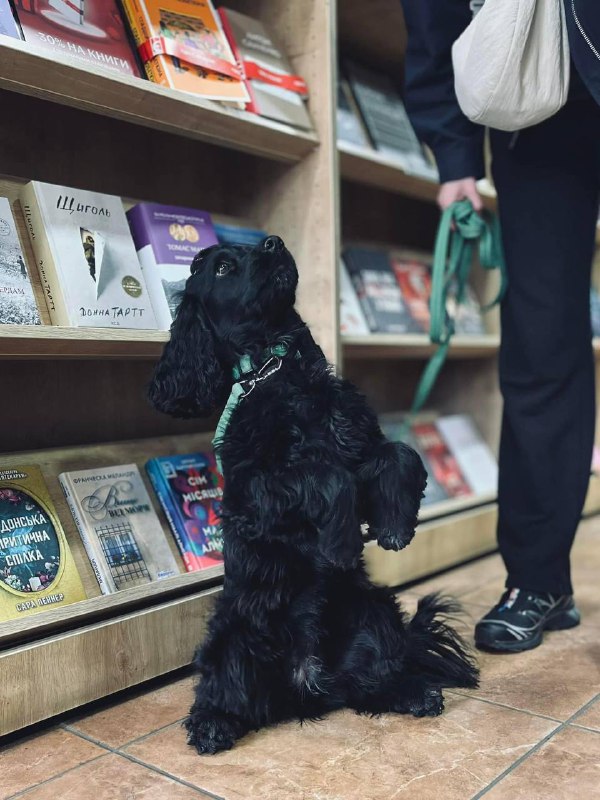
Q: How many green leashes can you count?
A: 1